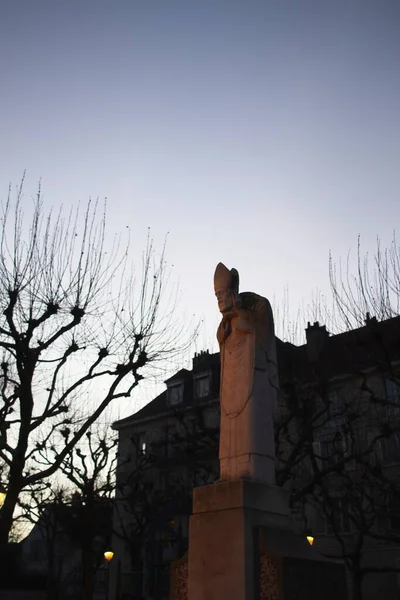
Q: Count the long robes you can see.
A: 1